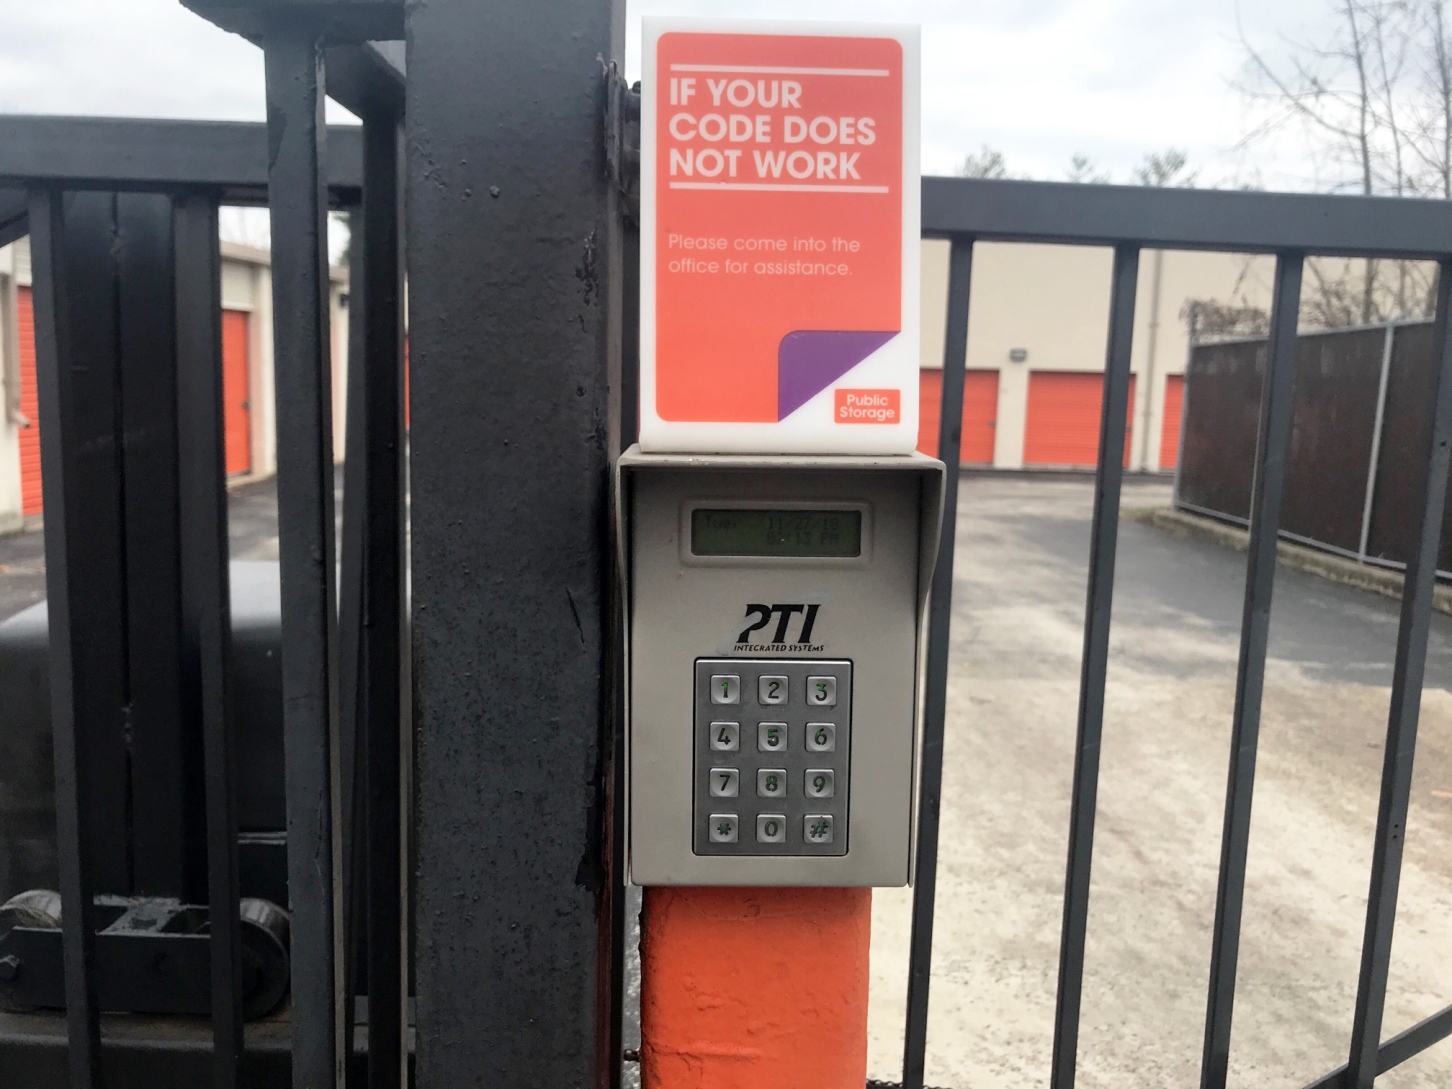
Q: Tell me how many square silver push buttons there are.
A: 12